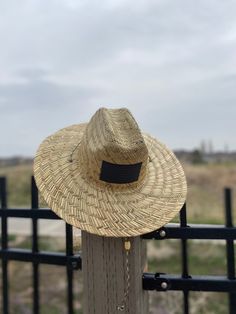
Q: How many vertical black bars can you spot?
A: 5